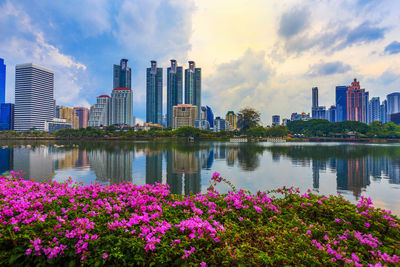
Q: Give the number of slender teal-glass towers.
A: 4